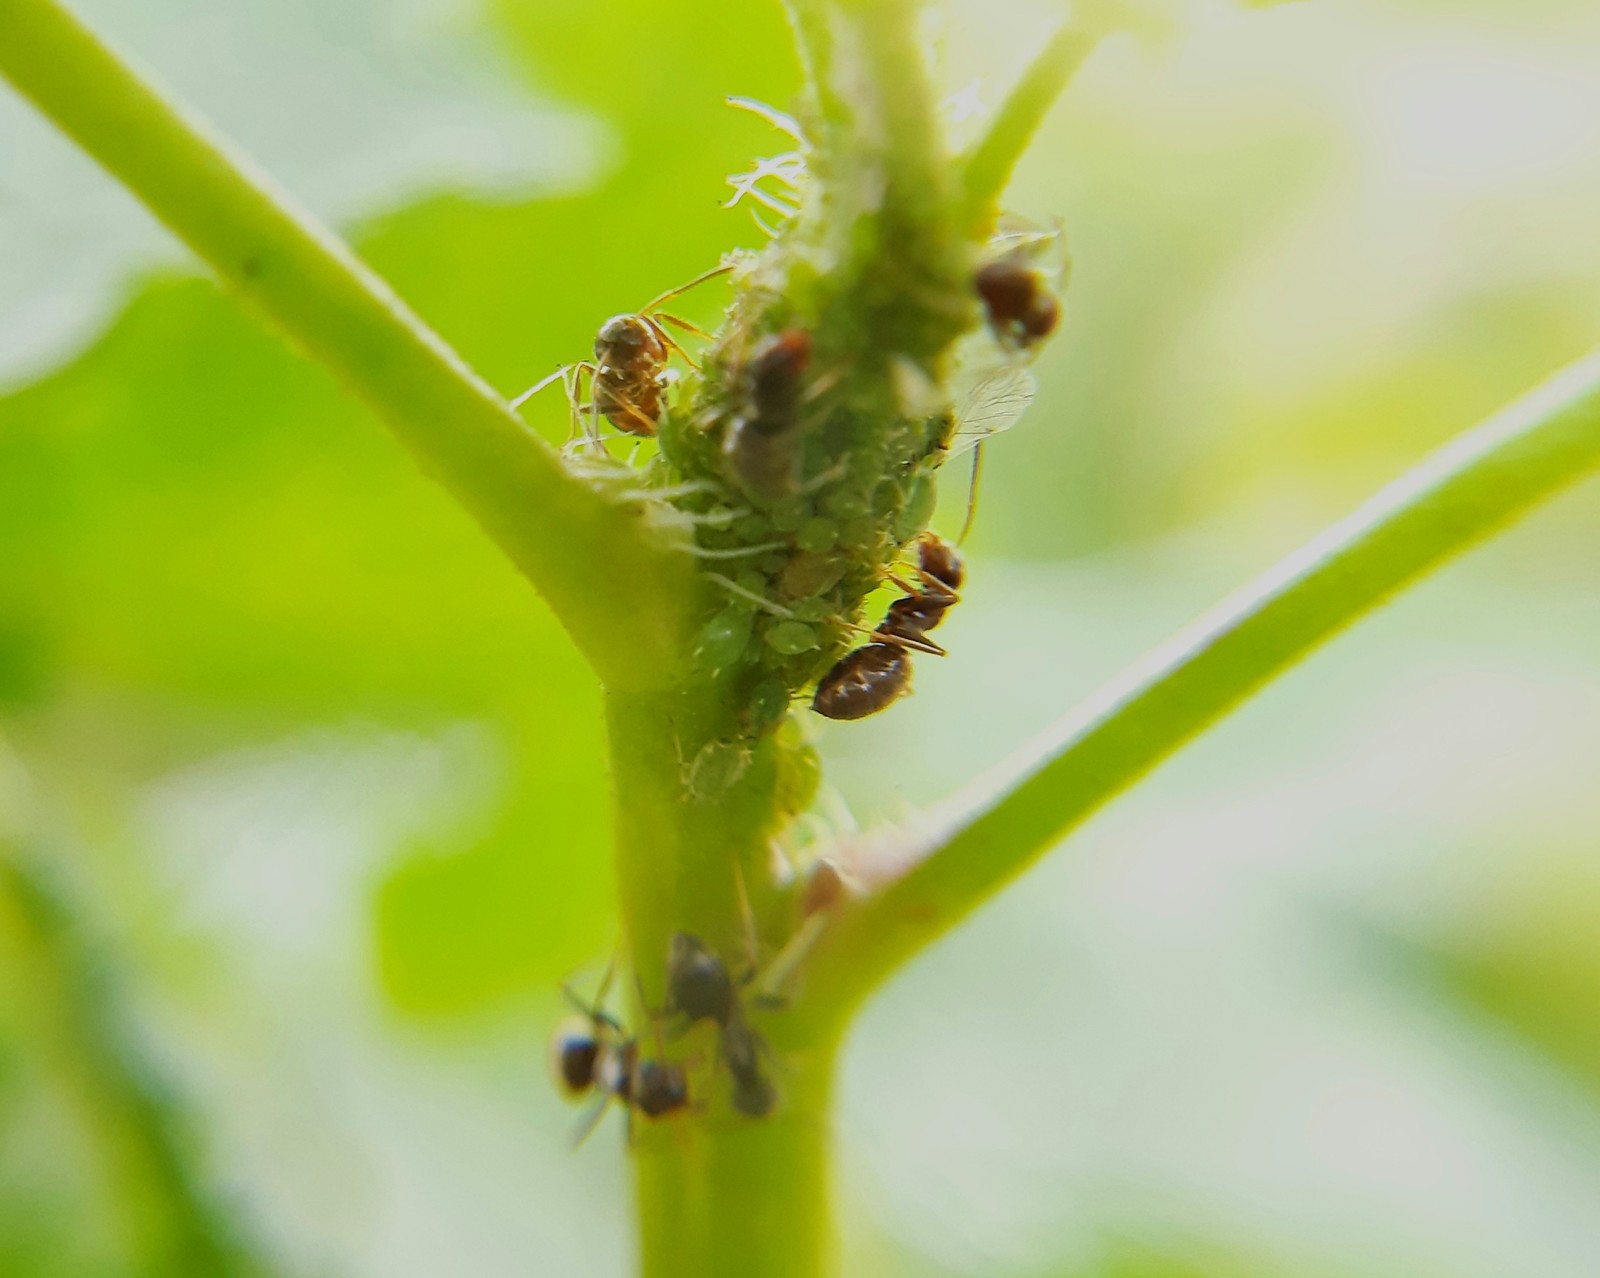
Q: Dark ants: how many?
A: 6